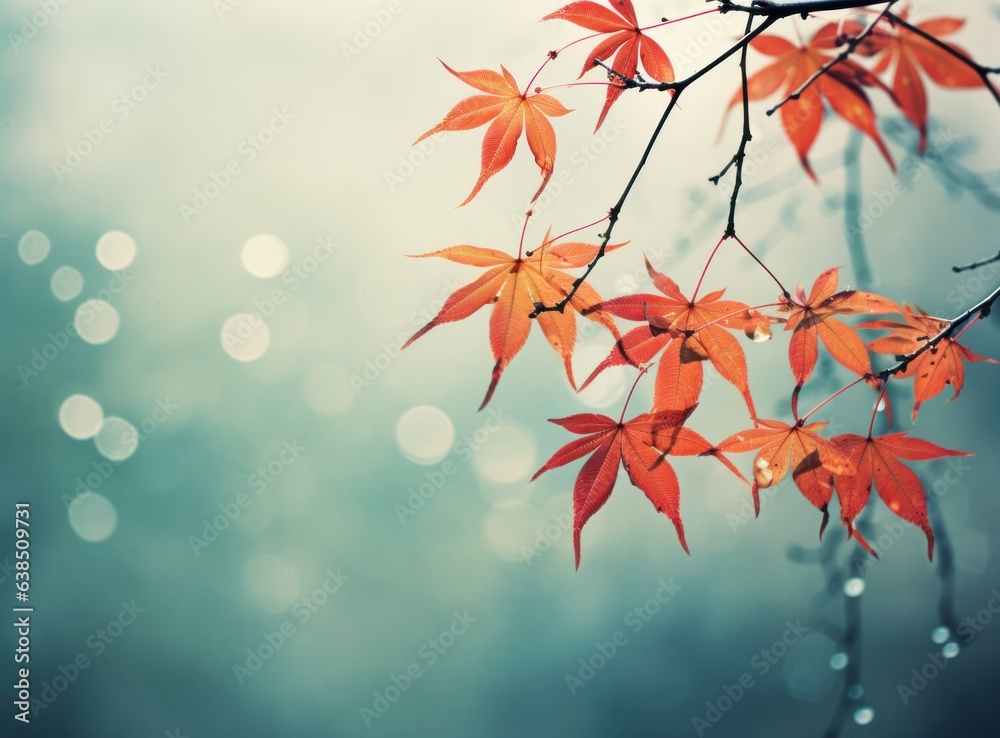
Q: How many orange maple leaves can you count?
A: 11